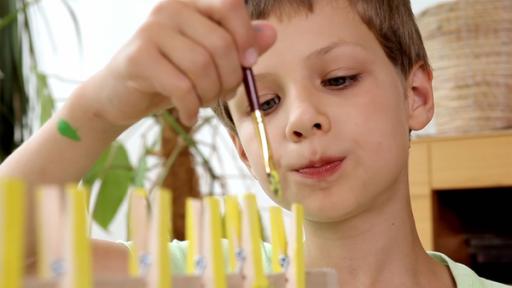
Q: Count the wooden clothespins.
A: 6